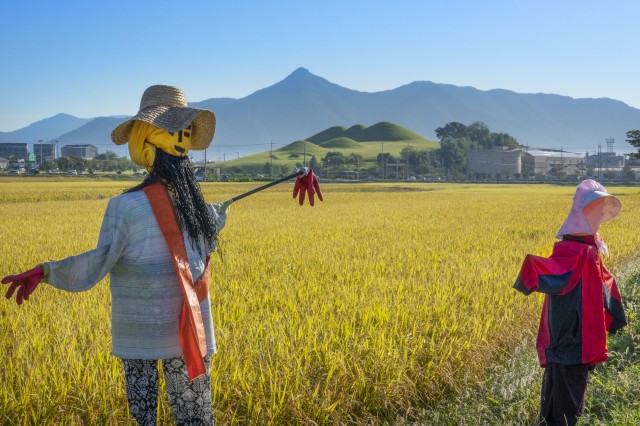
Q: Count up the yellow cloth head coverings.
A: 1